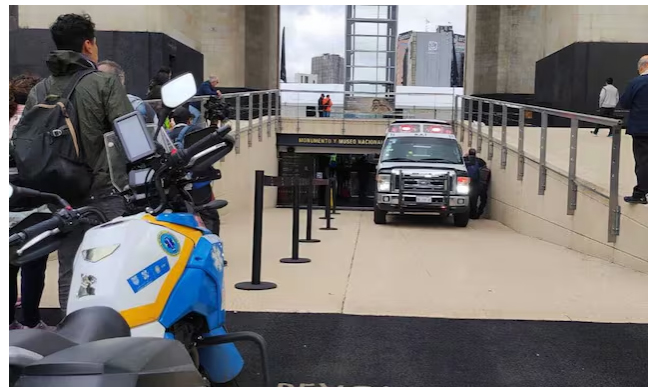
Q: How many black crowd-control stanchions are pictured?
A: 6